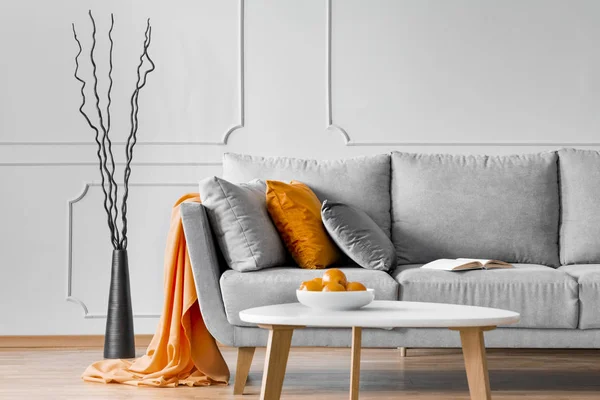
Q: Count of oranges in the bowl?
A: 5